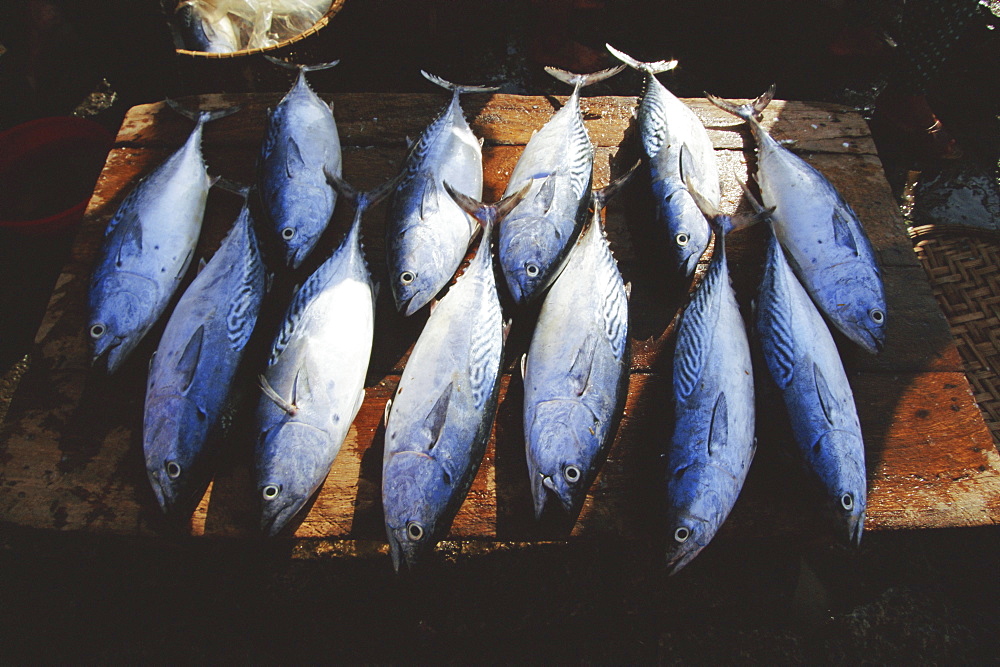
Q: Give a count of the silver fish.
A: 12